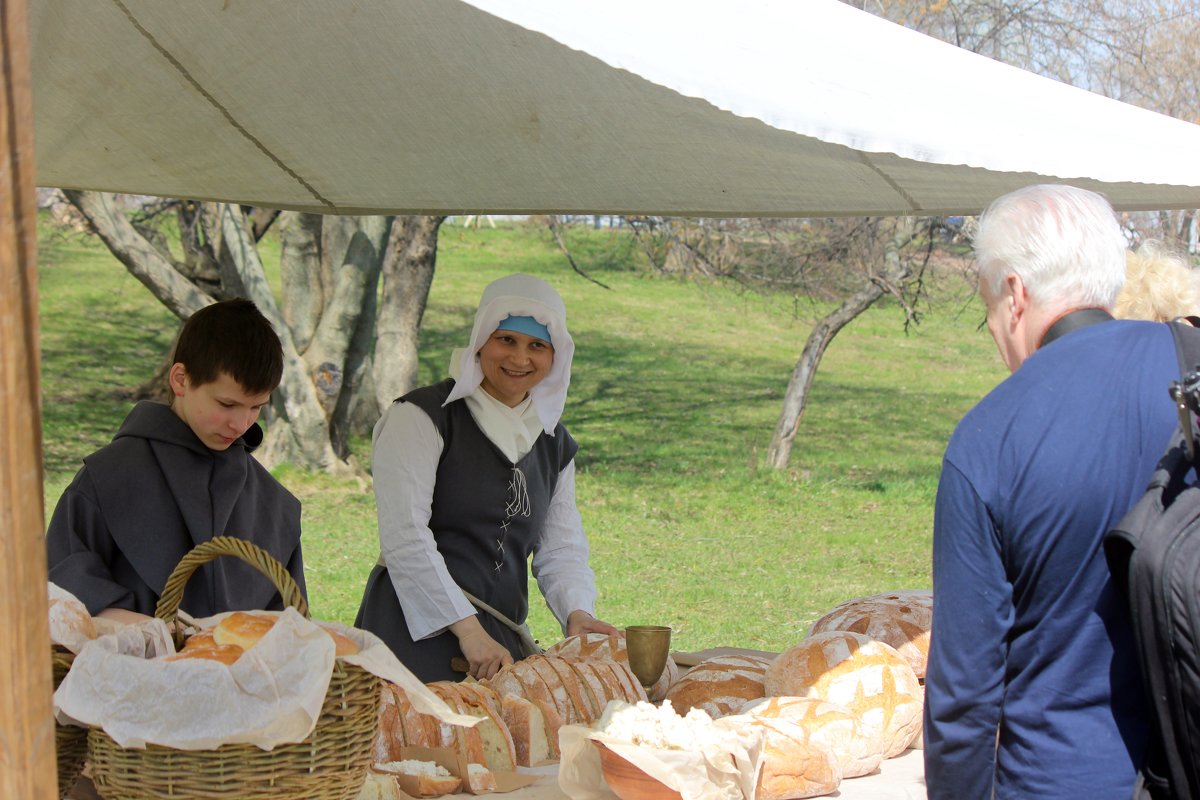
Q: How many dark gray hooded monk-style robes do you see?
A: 1